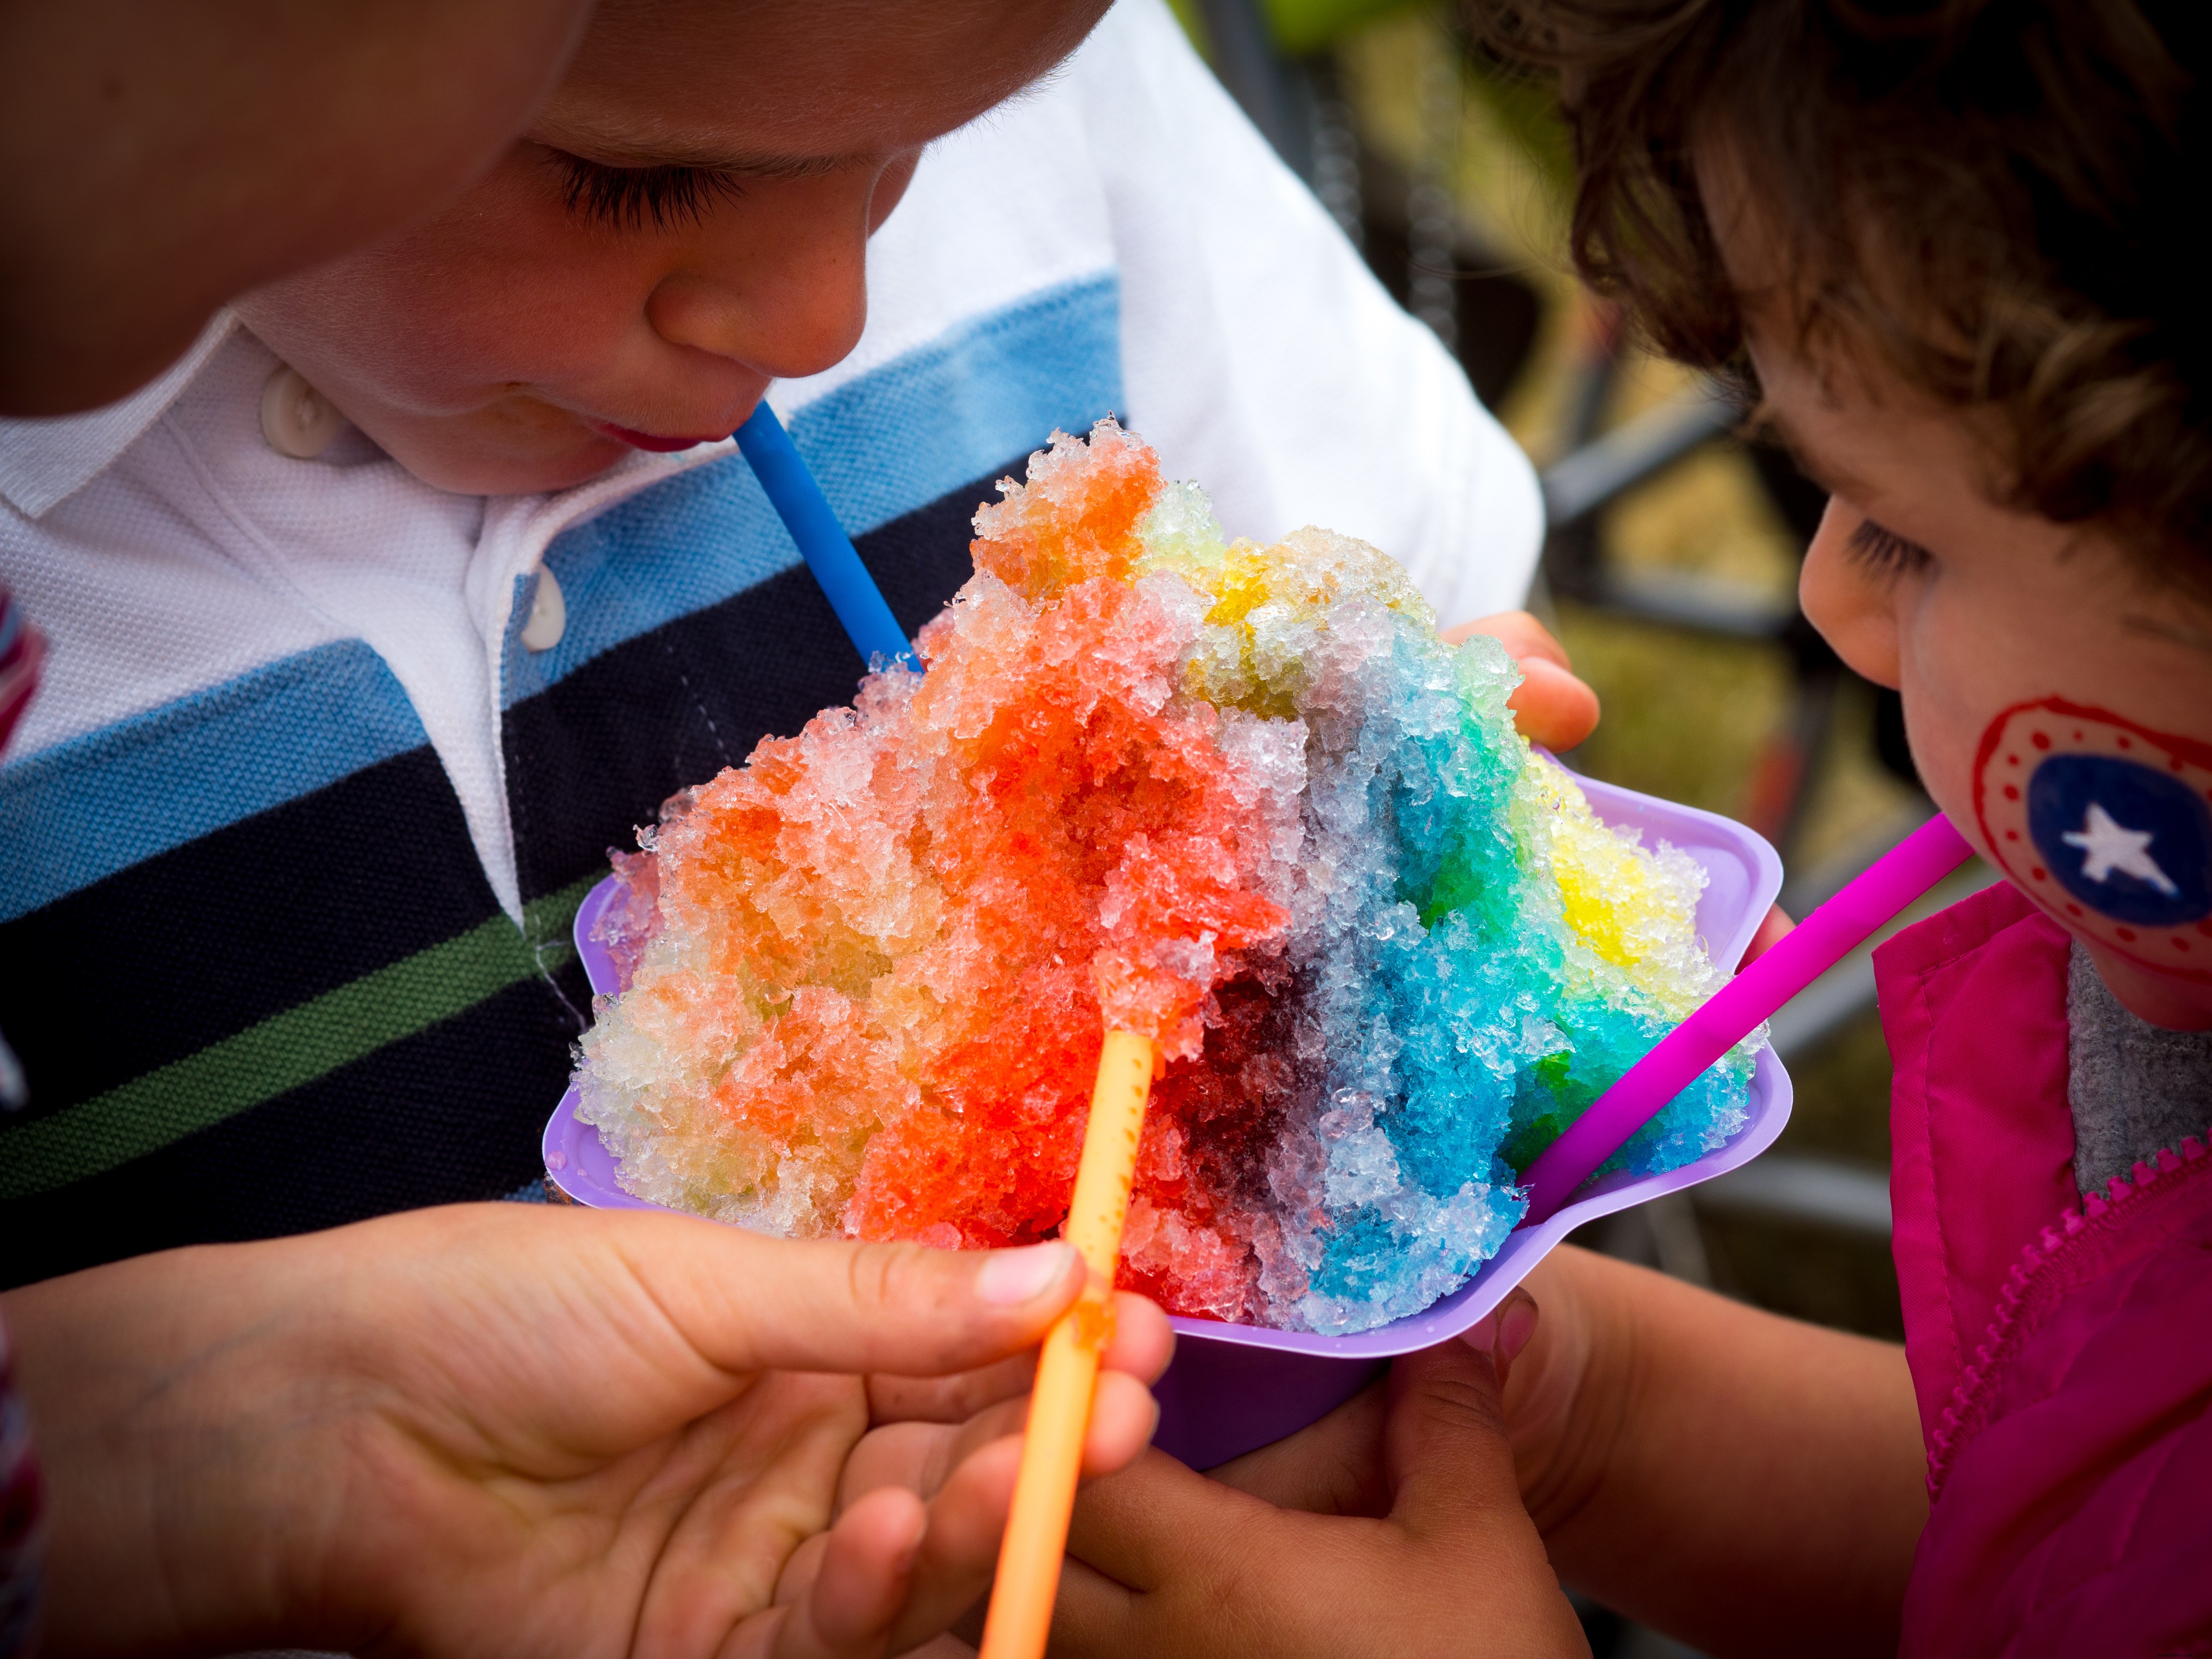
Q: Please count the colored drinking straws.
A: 3